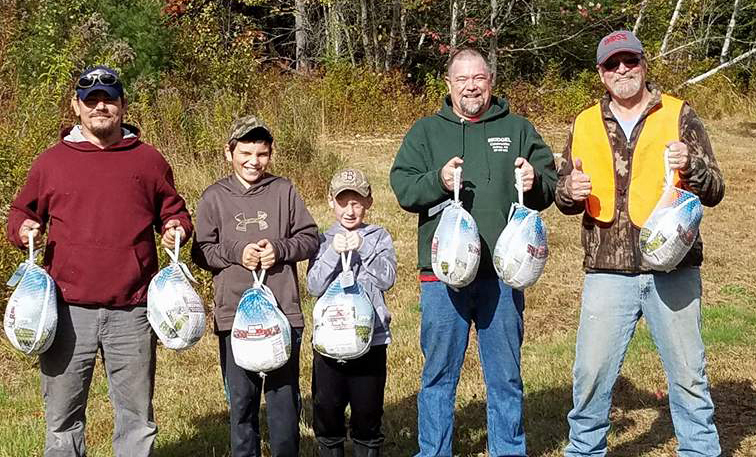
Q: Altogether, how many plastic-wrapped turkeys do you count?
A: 7